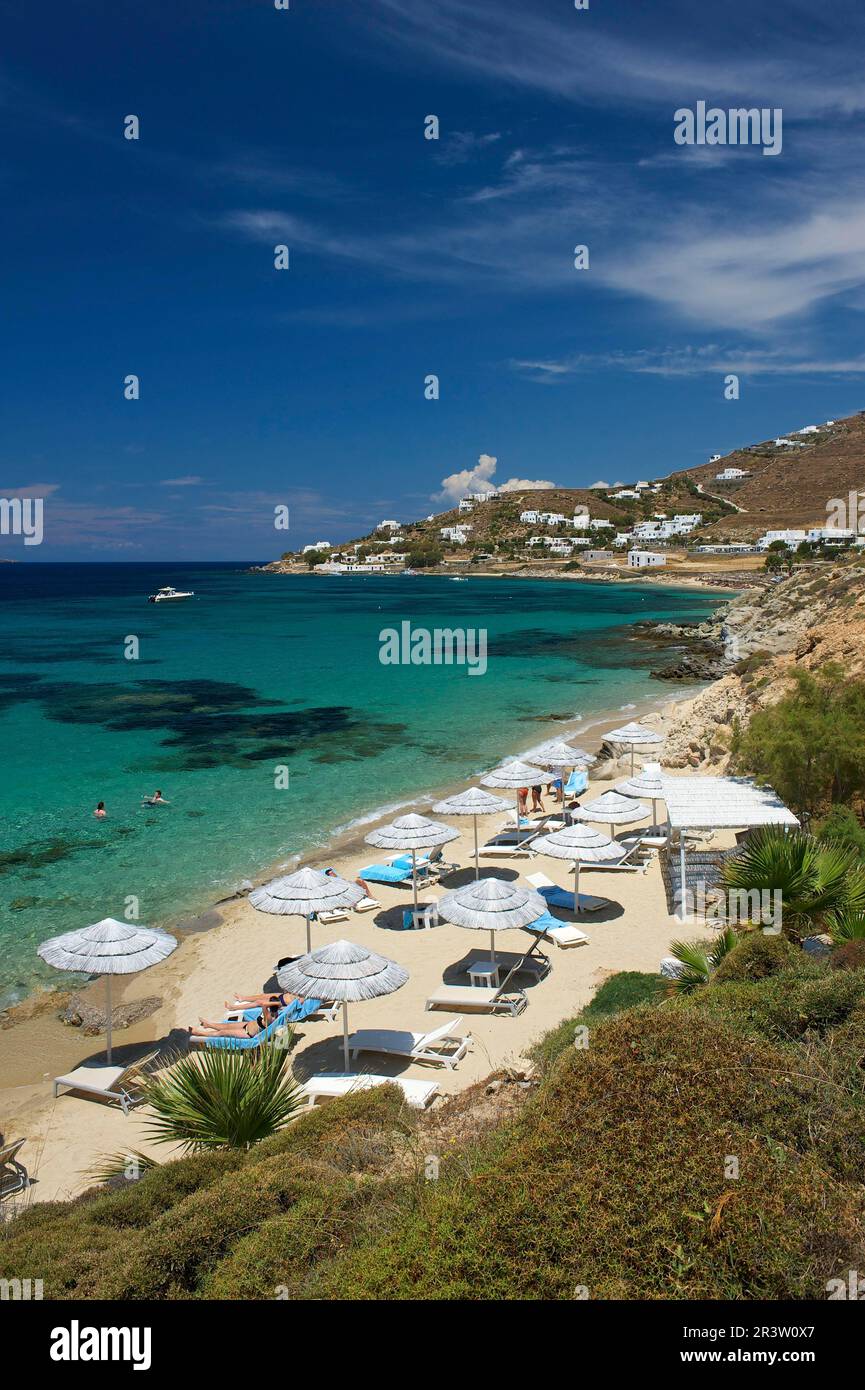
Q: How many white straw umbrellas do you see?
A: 12